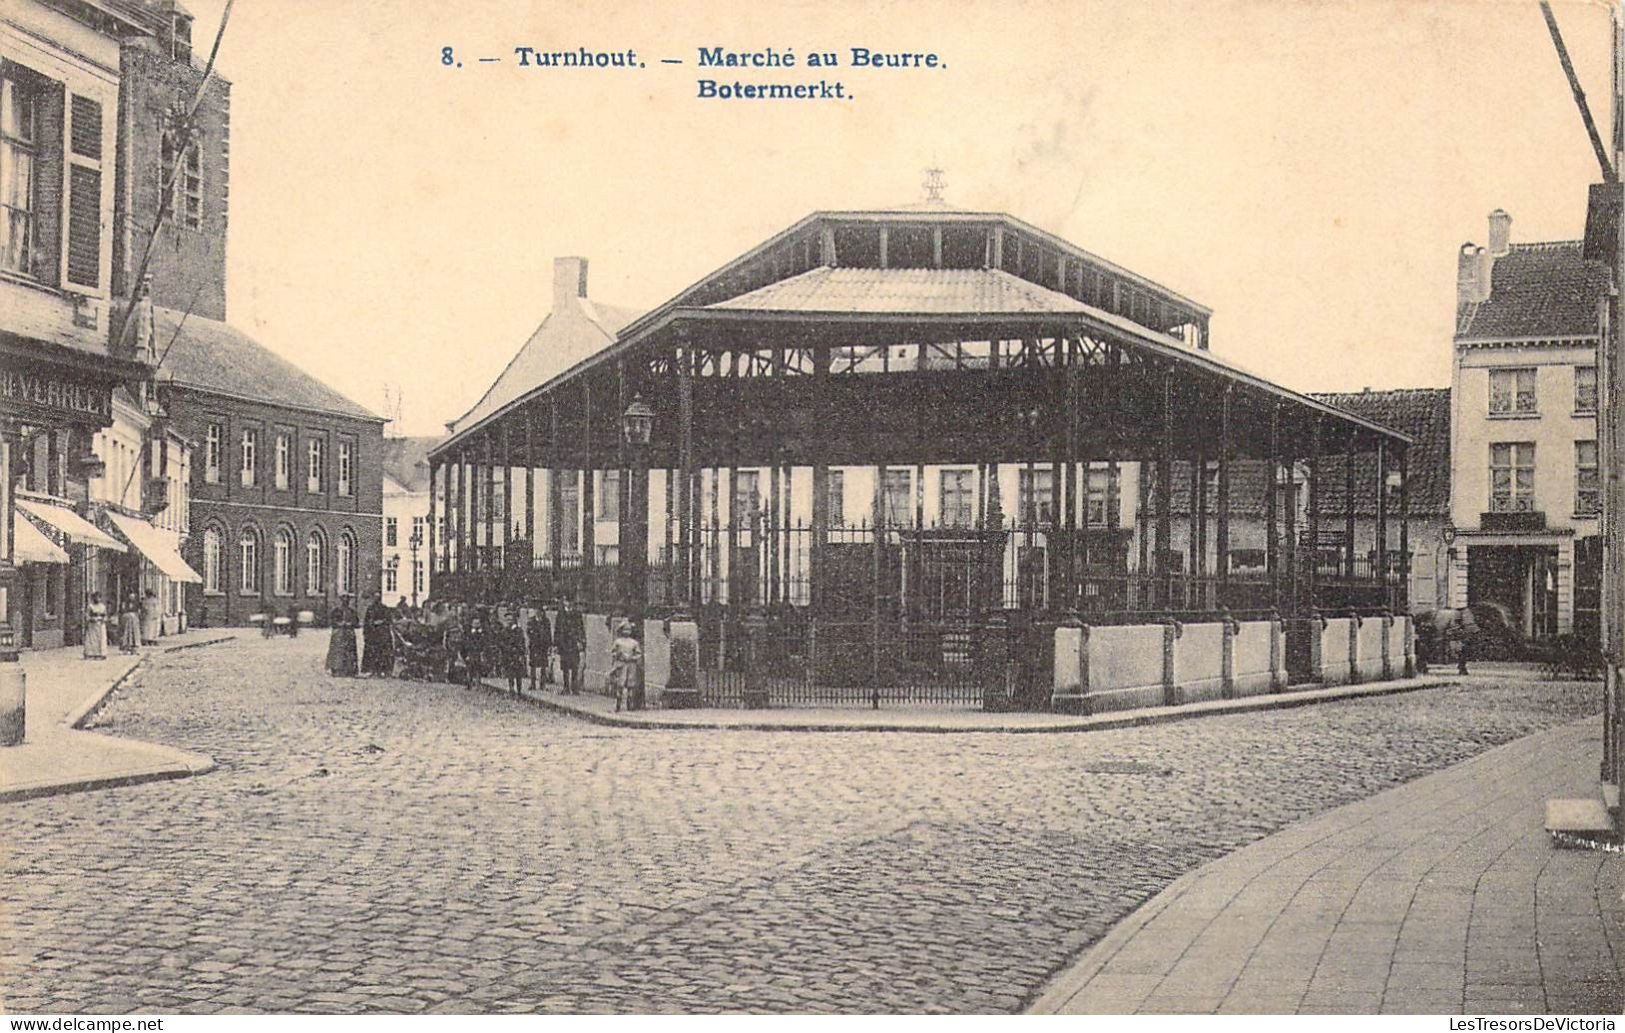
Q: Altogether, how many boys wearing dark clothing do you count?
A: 4